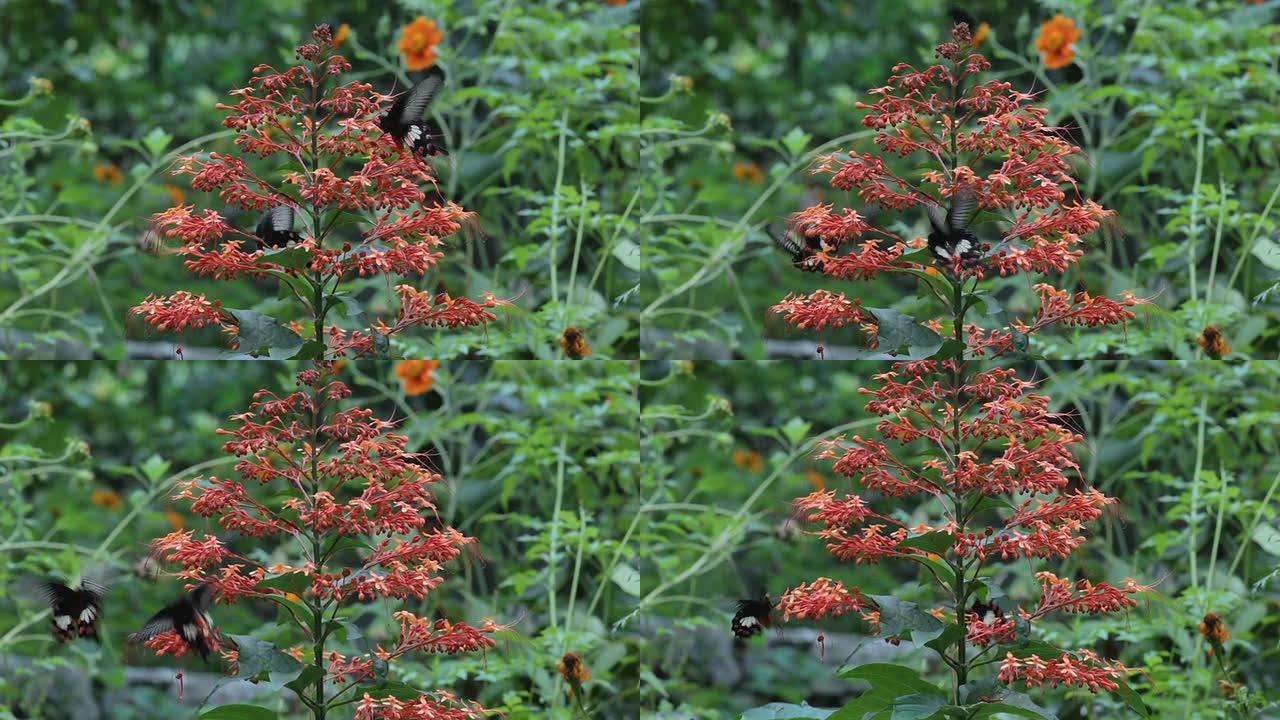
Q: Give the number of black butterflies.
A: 8